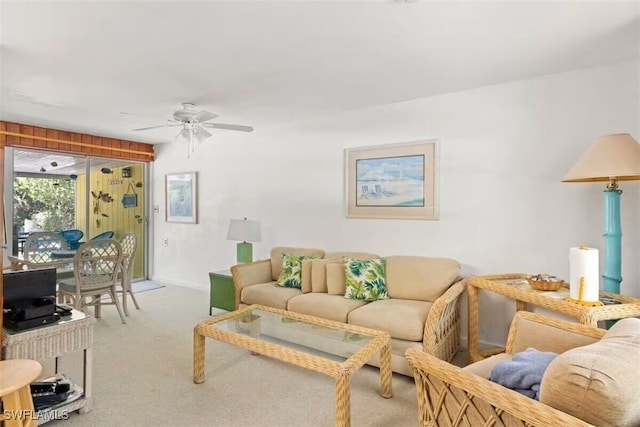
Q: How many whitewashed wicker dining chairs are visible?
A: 3